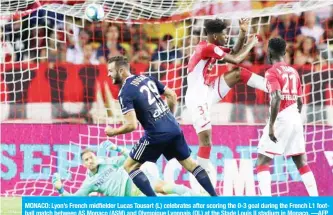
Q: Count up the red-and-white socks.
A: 4